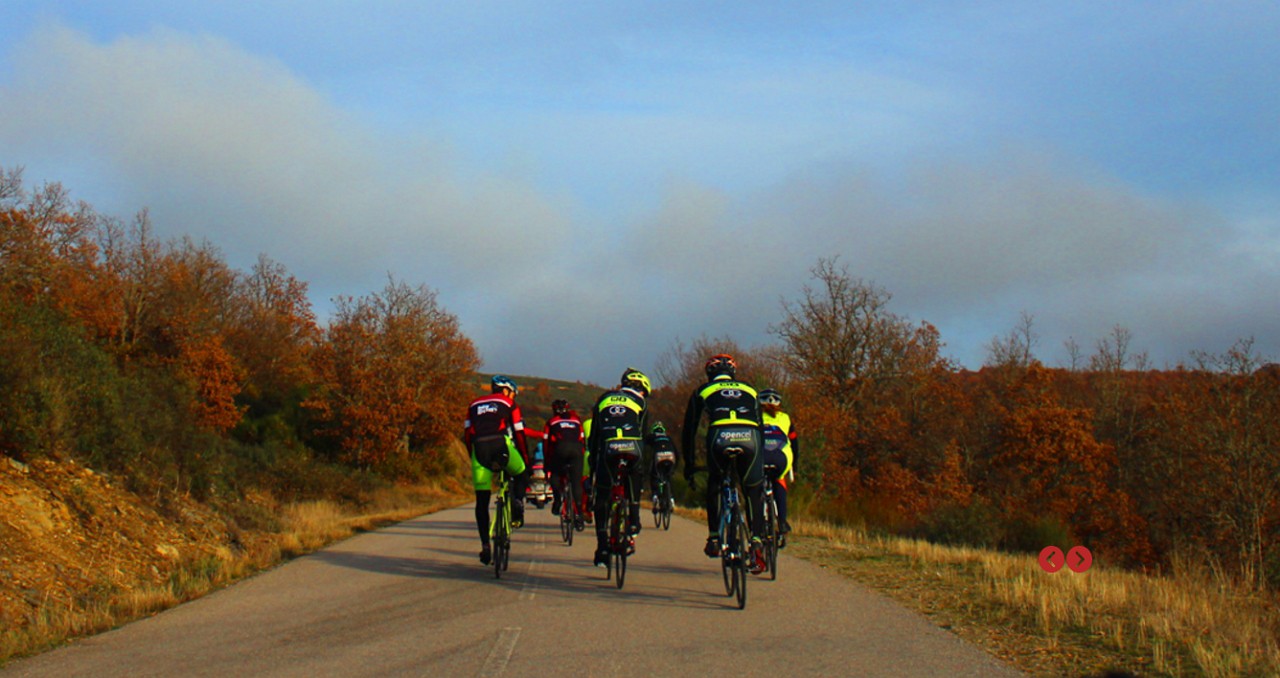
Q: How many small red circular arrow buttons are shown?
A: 2